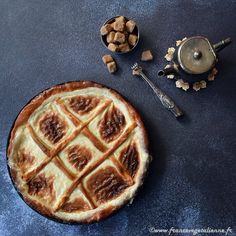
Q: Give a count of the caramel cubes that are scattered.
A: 3